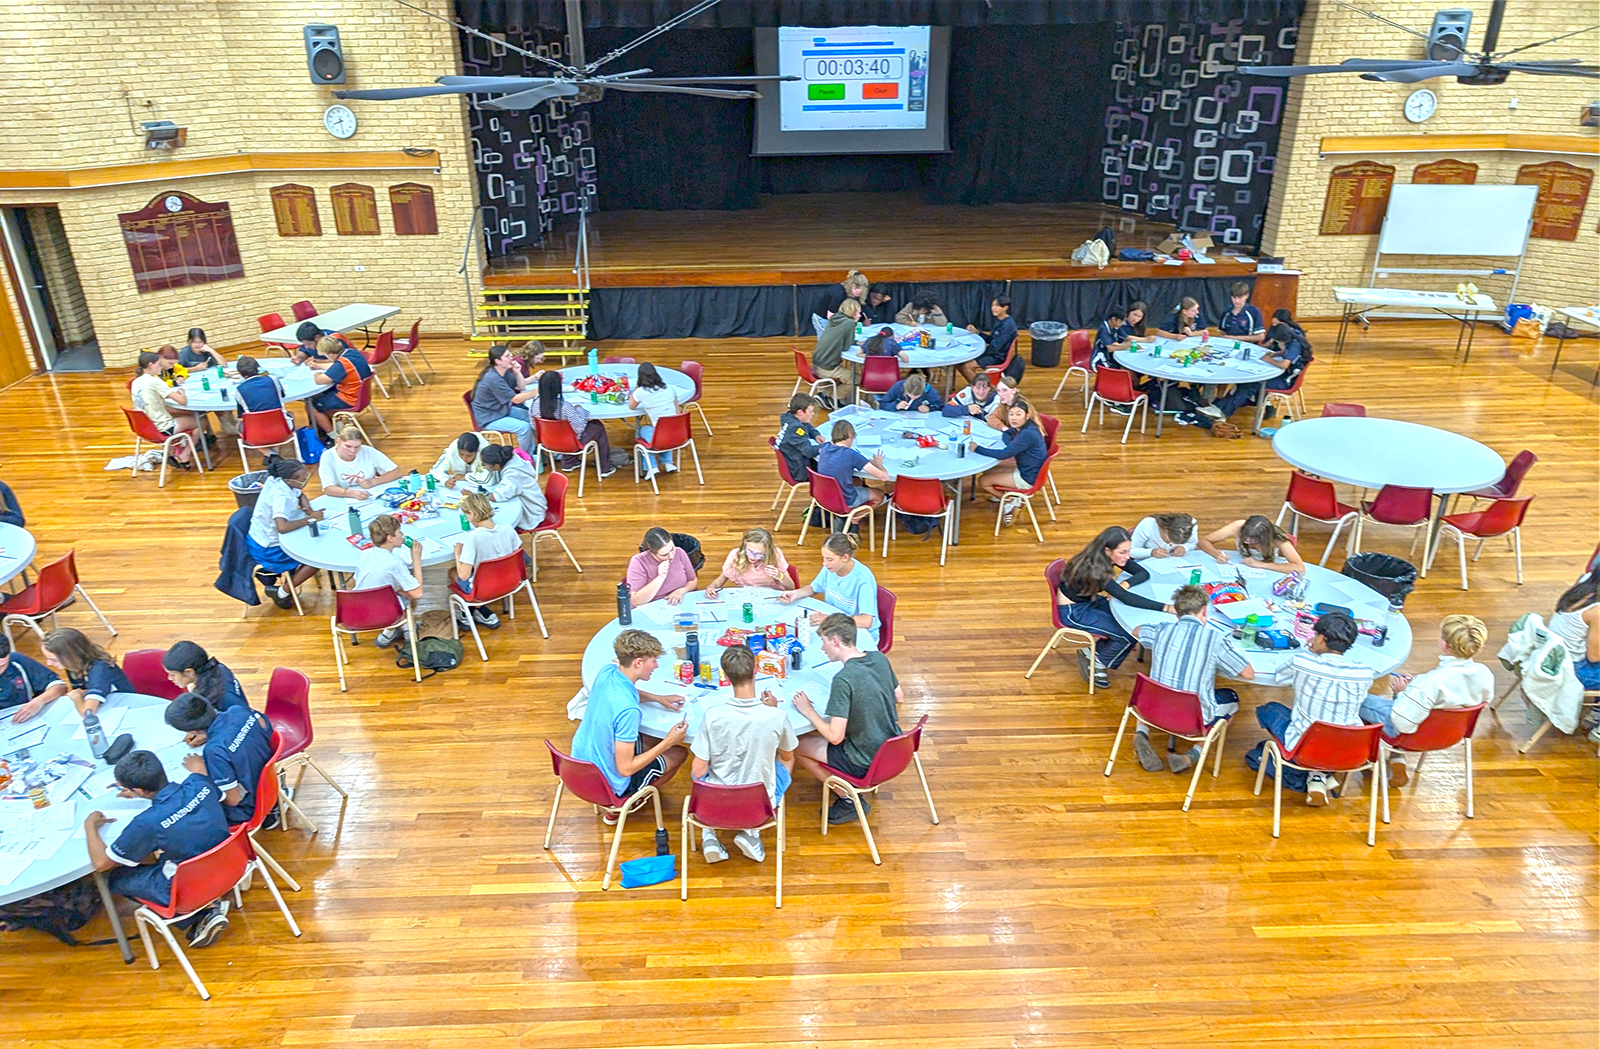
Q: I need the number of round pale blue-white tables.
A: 11